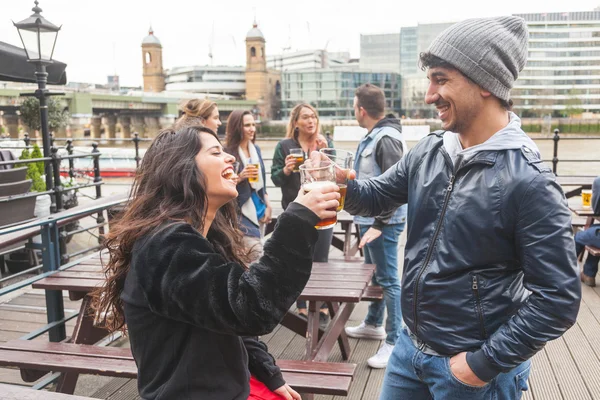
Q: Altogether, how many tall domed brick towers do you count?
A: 2